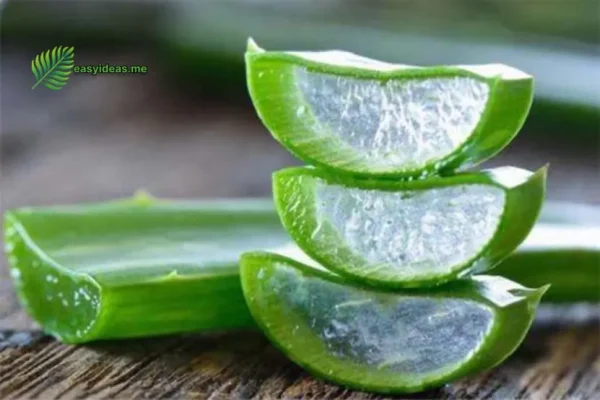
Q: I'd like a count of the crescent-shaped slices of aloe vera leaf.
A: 3